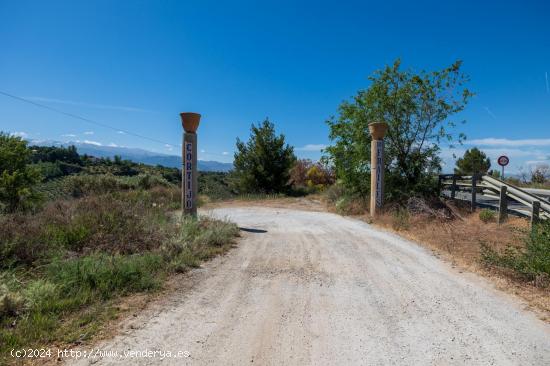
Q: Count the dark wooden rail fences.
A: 1